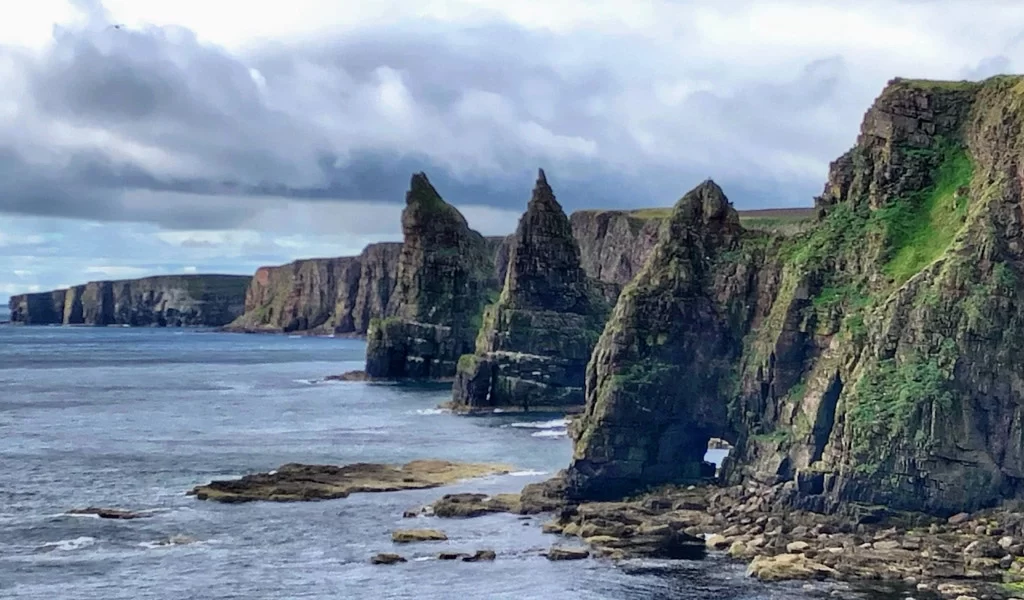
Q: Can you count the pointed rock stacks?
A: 3